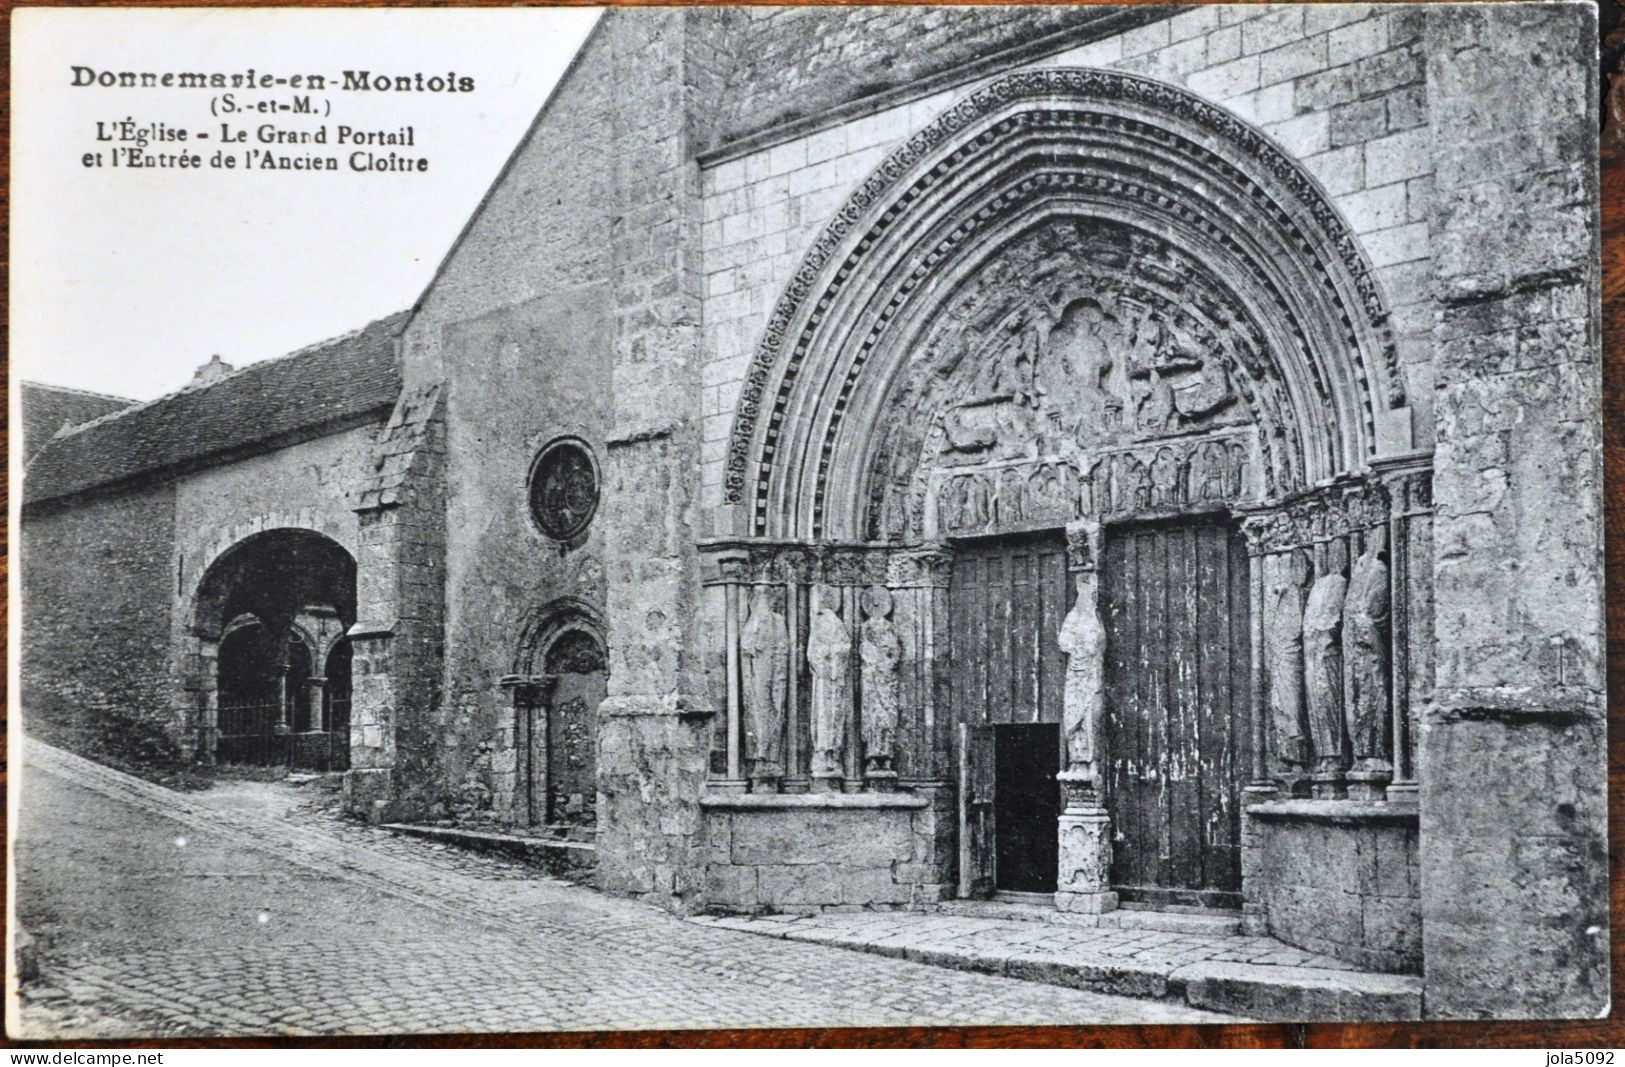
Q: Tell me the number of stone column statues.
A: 7